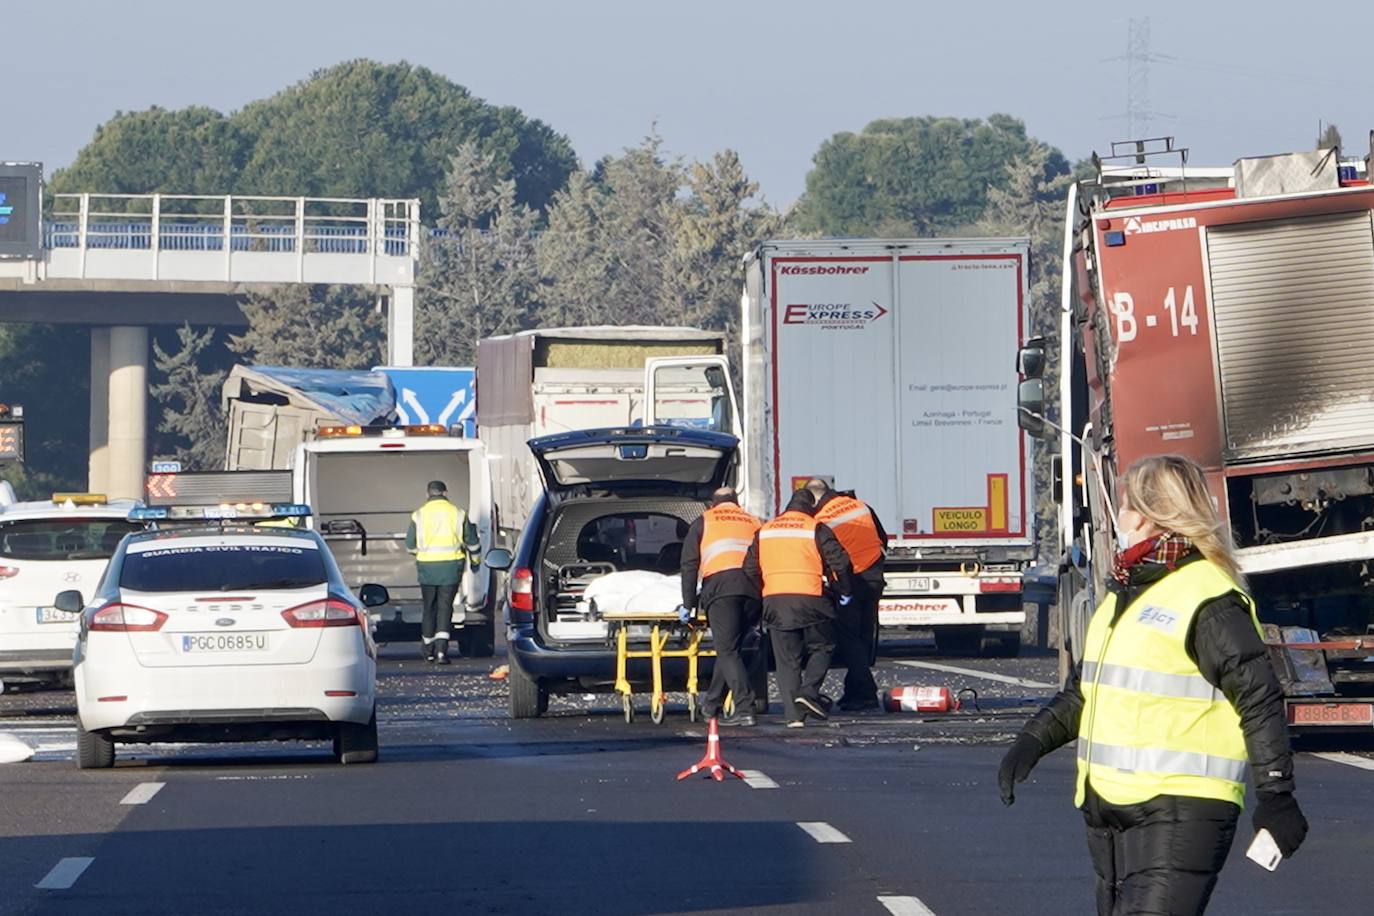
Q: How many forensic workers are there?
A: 3